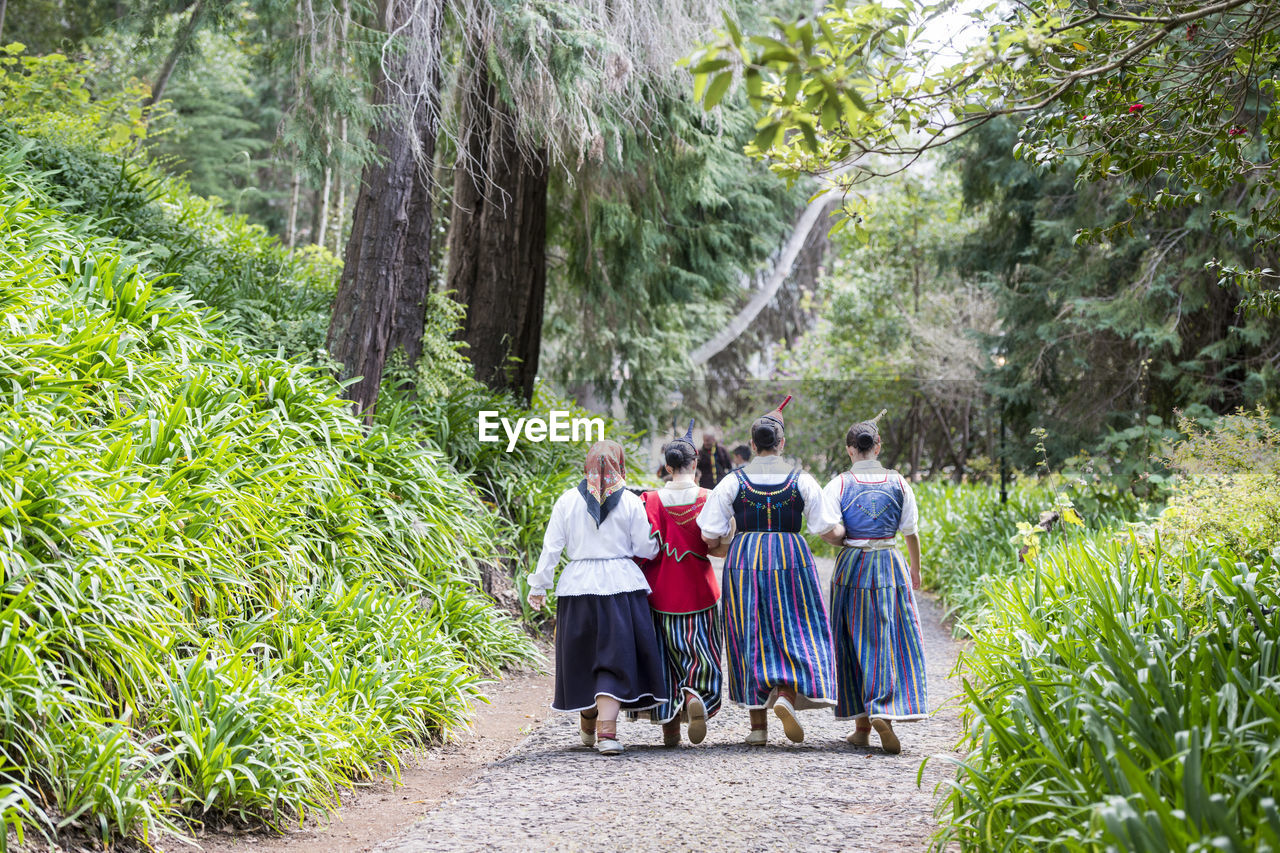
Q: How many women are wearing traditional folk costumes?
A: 4